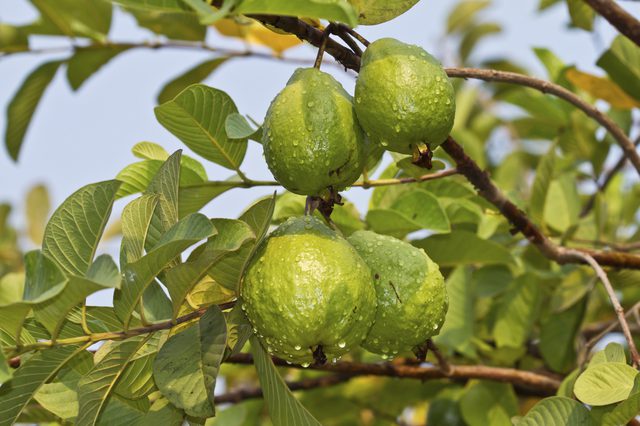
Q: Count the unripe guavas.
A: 4